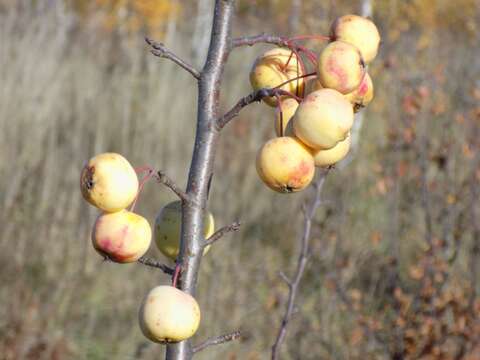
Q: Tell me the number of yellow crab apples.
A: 12